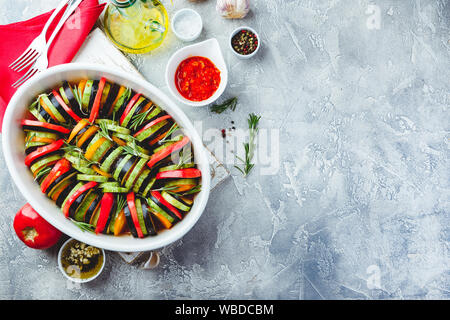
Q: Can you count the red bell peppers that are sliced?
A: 13